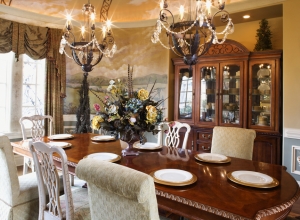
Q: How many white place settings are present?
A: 8